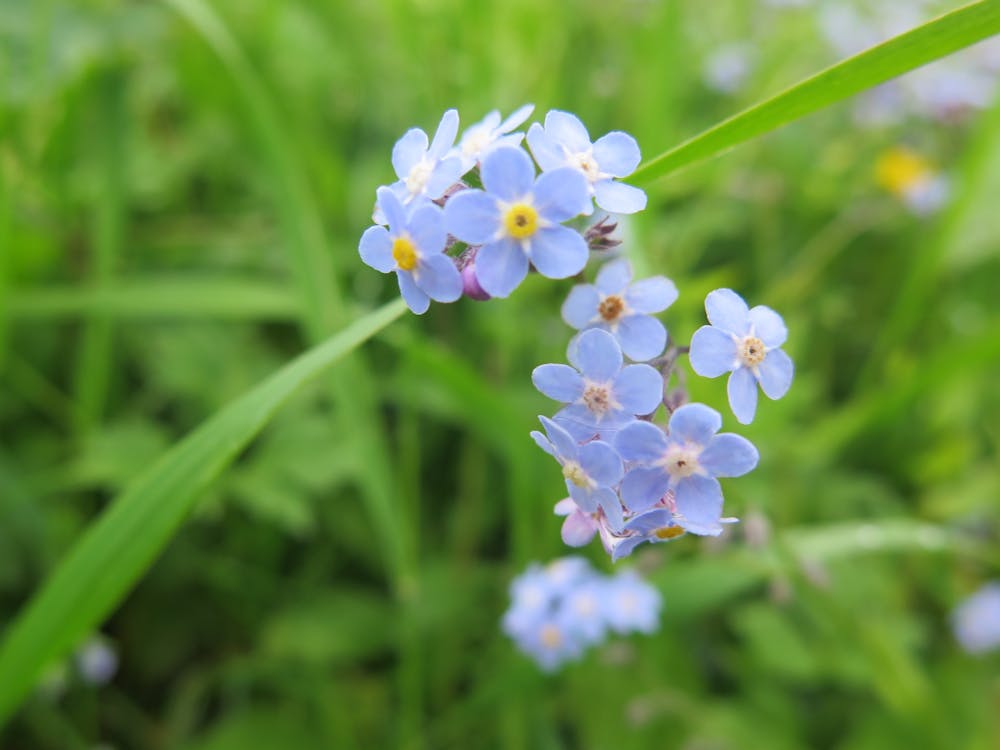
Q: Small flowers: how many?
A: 12